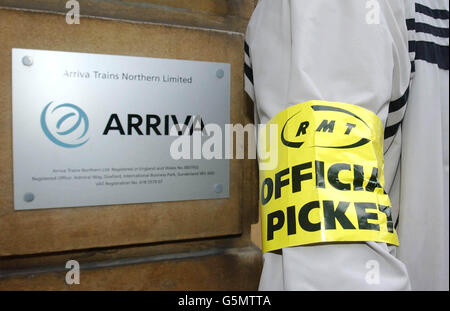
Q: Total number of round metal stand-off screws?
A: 4